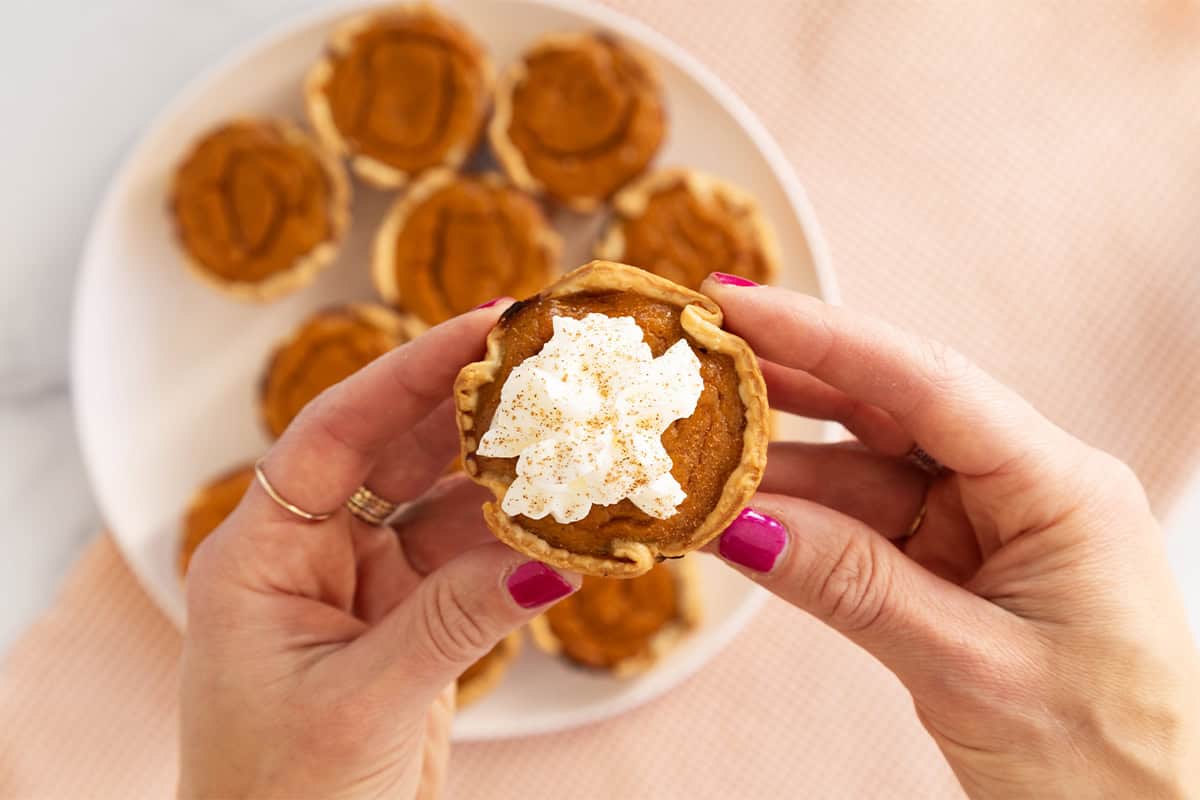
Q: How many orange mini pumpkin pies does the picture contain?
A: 10